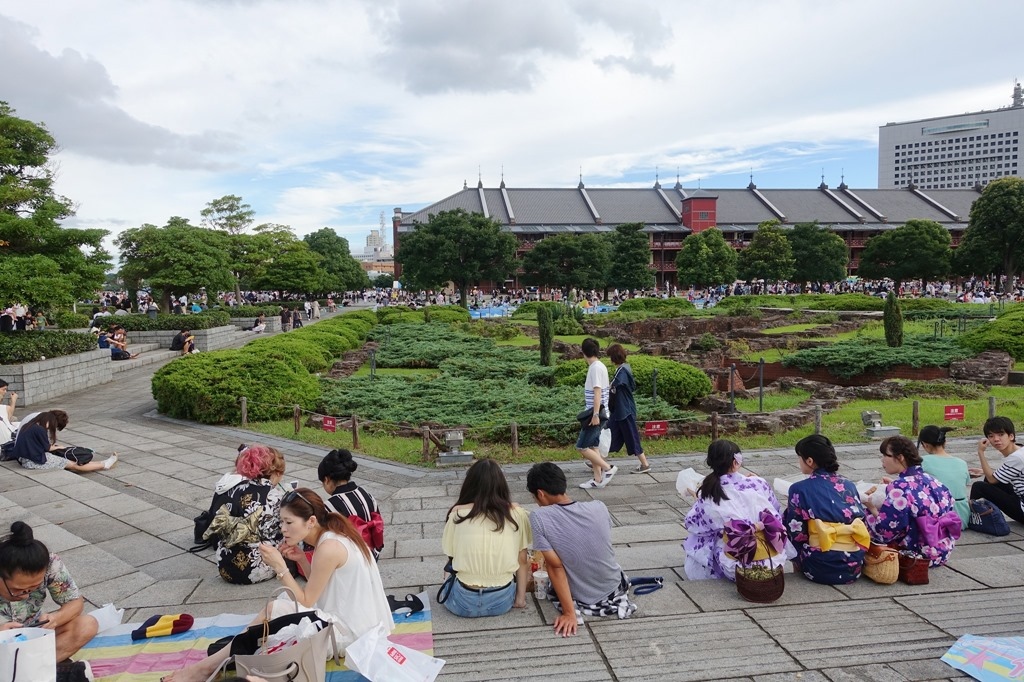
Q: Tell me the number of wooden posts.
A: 9